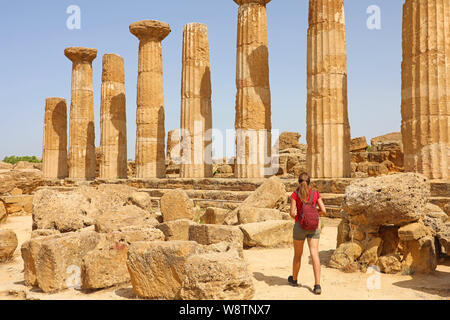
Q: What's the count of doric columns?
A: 8